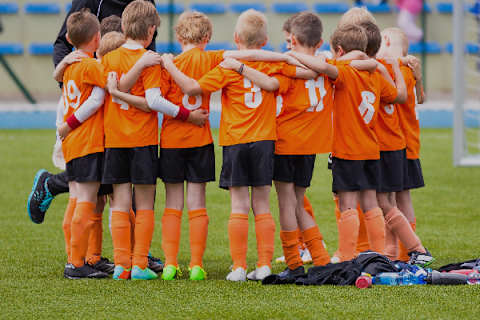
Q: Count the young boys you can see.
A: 12